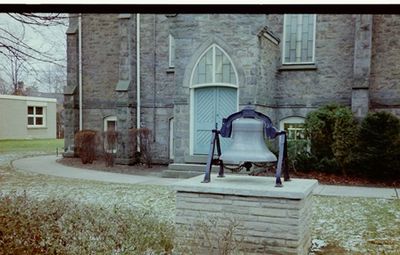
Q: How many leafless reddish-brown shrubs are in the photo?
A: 3